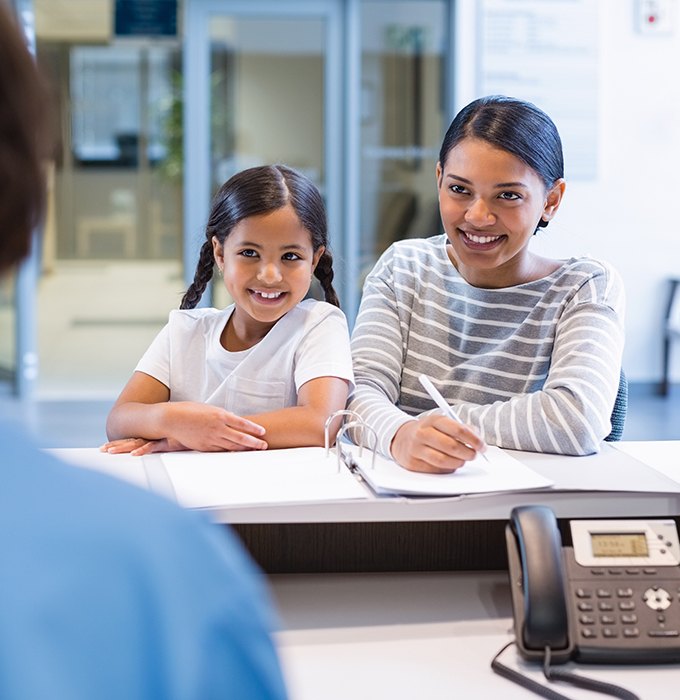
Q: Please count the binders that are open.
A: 1